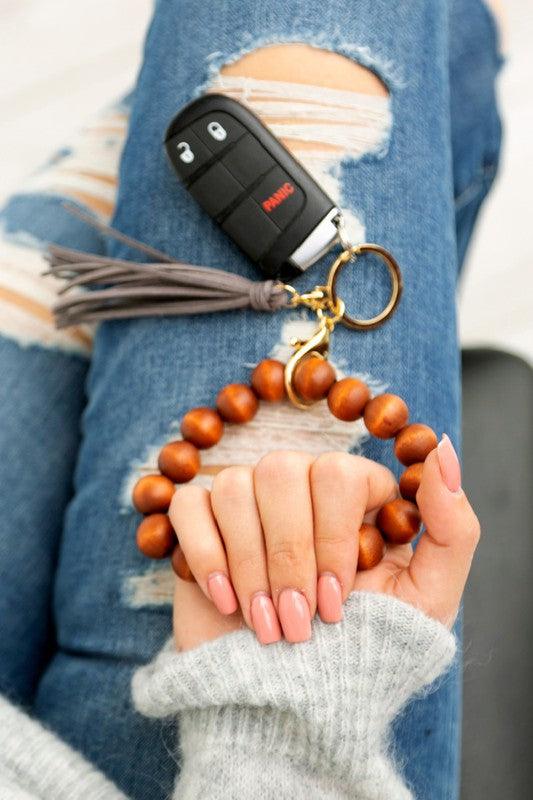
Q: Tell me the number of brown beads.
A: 14